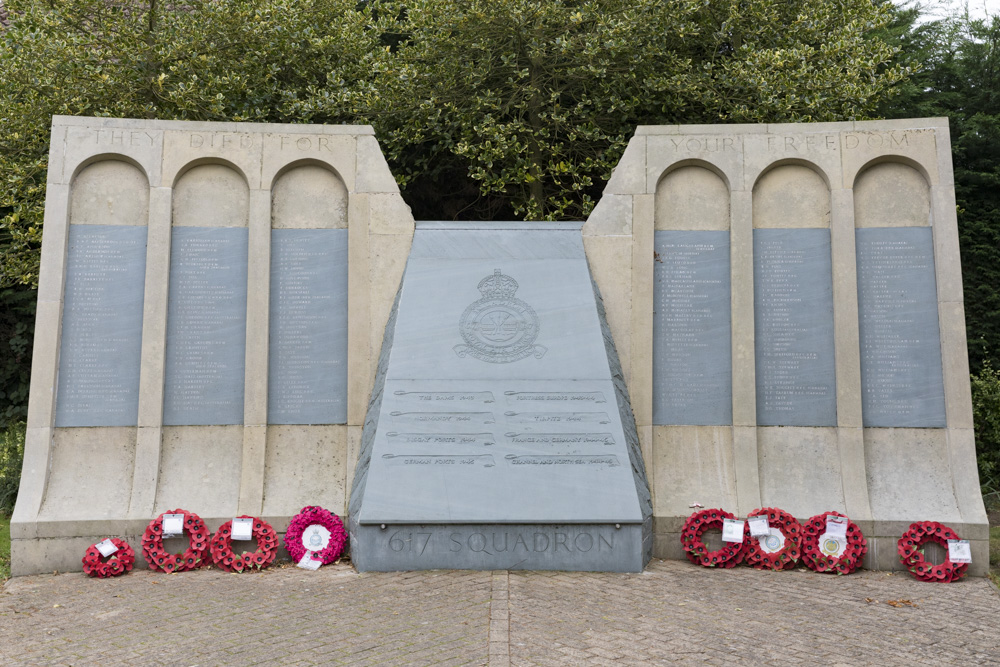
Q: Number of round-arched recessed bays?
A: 6